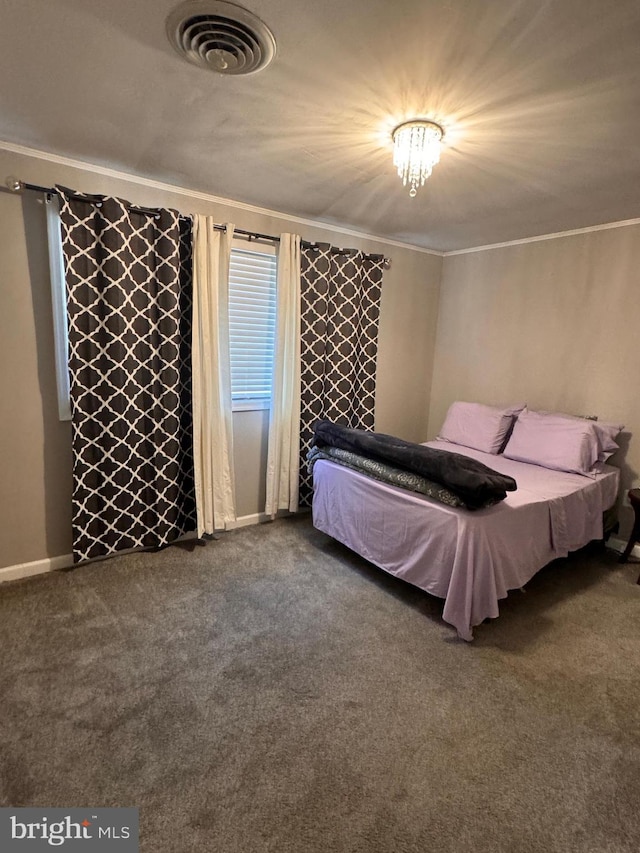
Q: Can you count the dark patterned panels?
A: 2